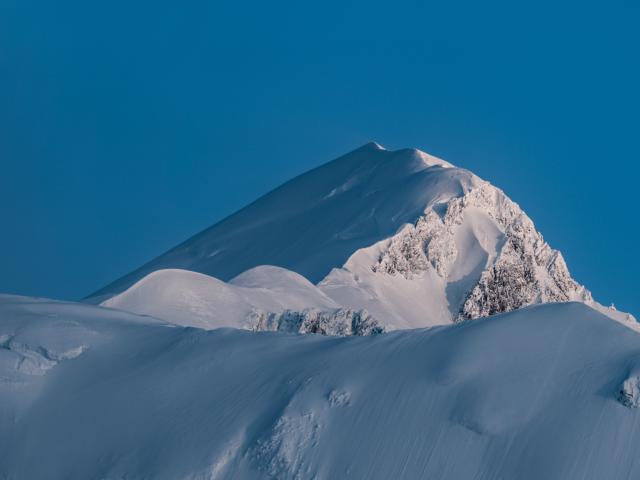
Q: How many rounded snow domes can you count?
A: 2